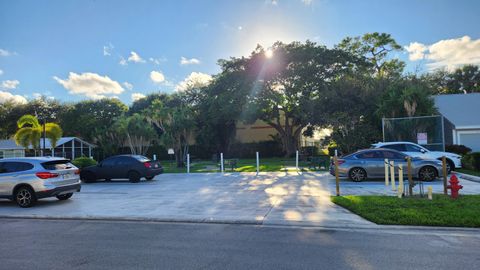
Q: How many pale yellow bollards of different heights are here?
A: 4